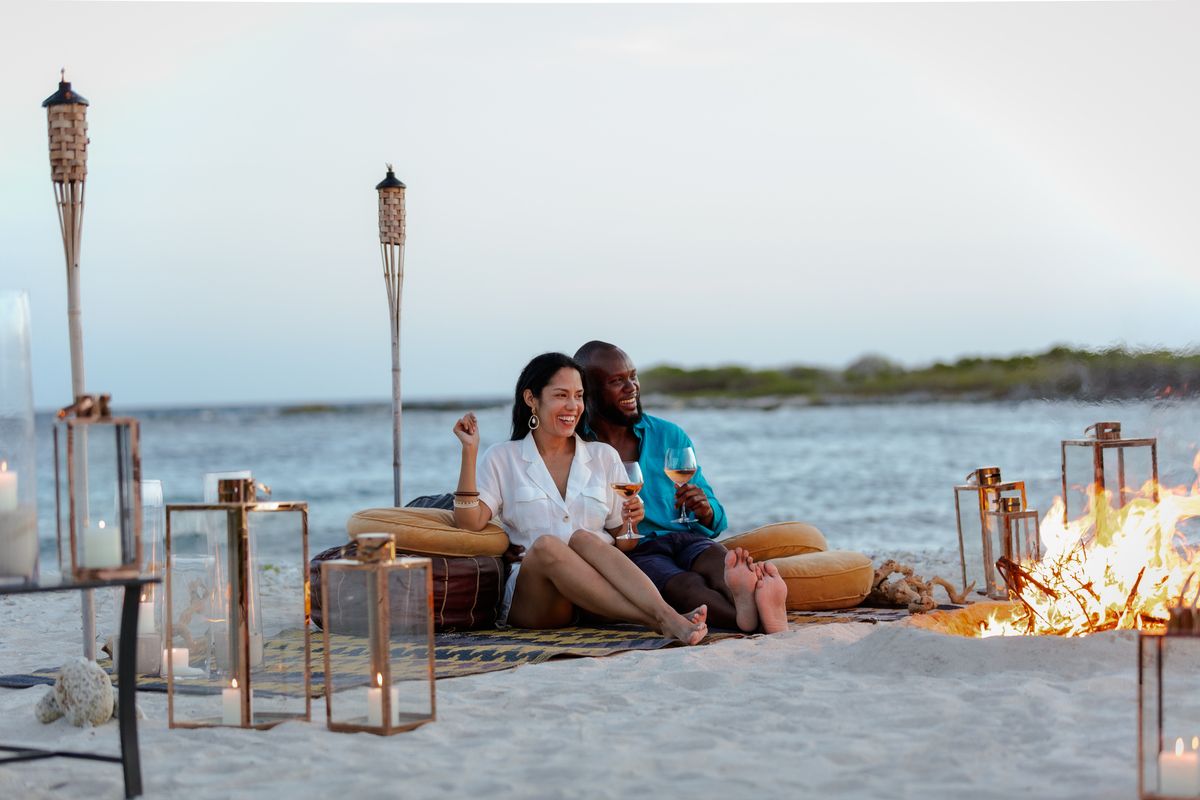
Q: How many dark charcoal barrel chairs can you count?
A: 0